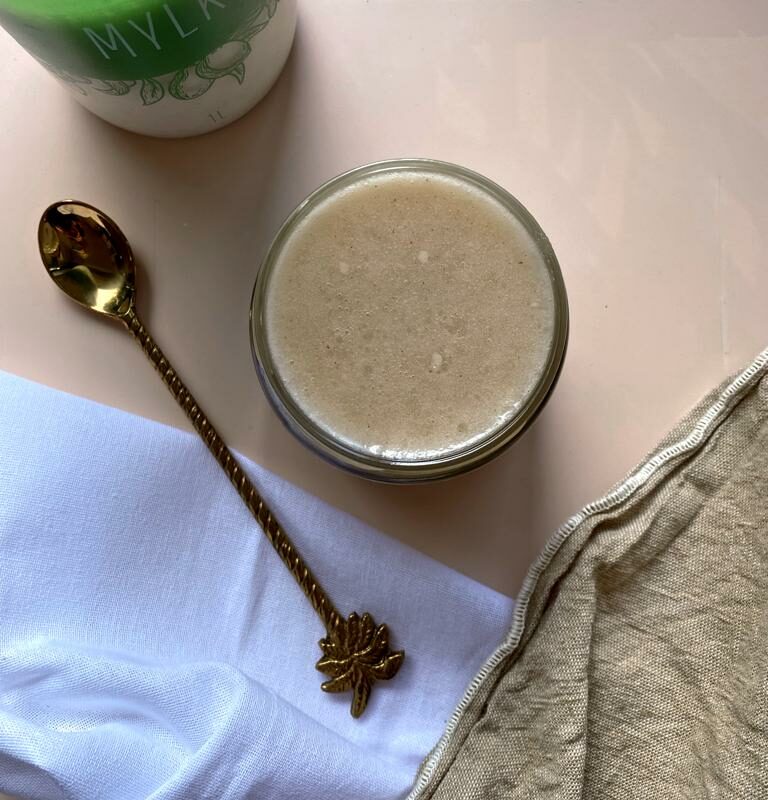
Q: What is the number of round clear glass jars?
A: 1